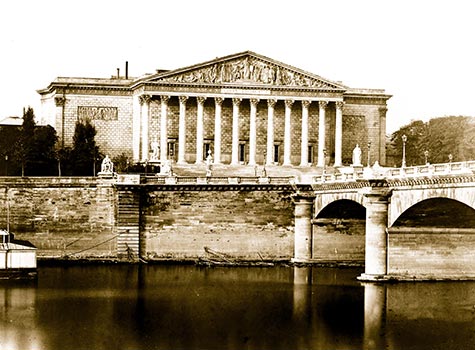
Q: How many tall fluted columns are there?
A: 12